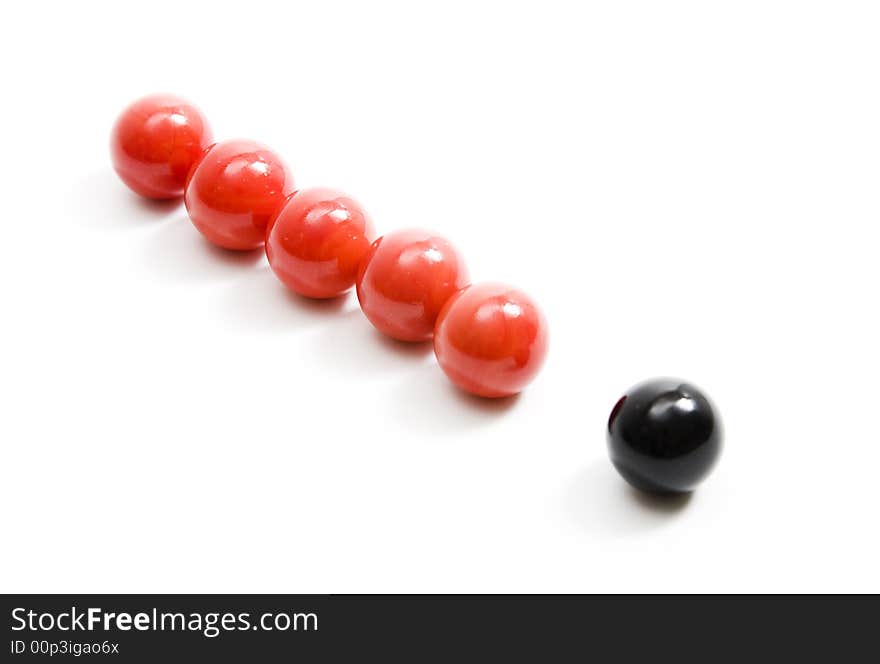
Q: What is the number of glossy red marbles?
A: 5